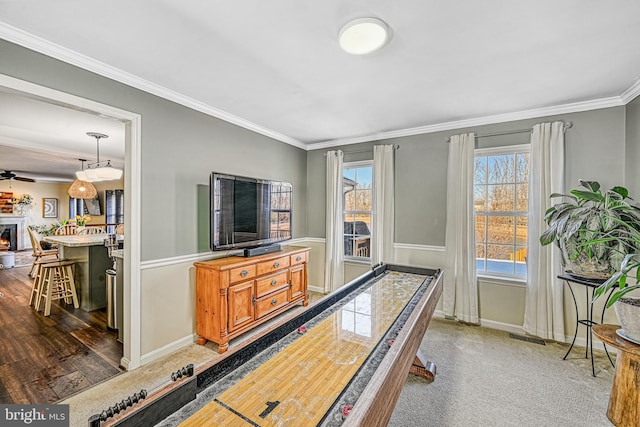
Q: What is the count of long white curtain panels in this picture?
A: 4